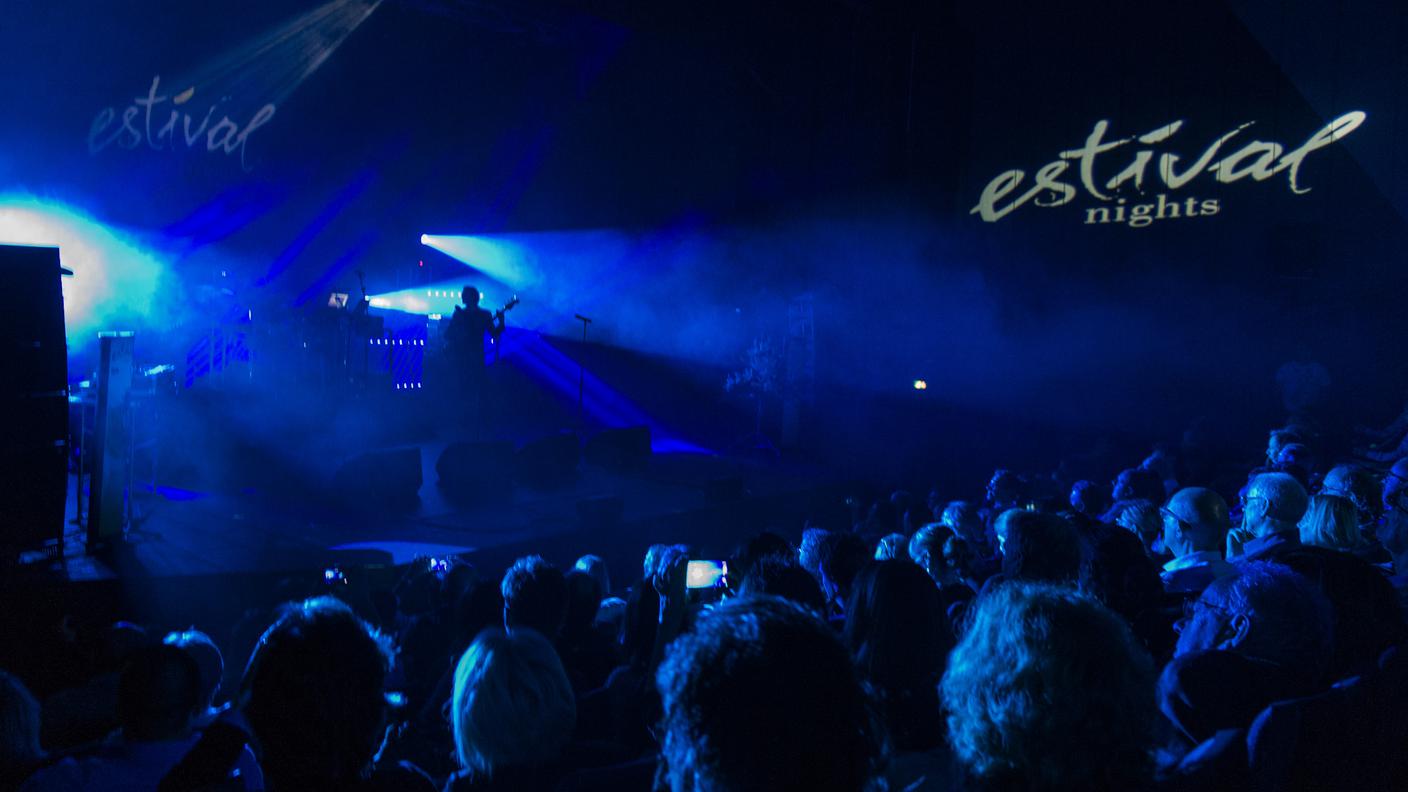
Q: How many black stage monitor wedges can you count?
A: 4